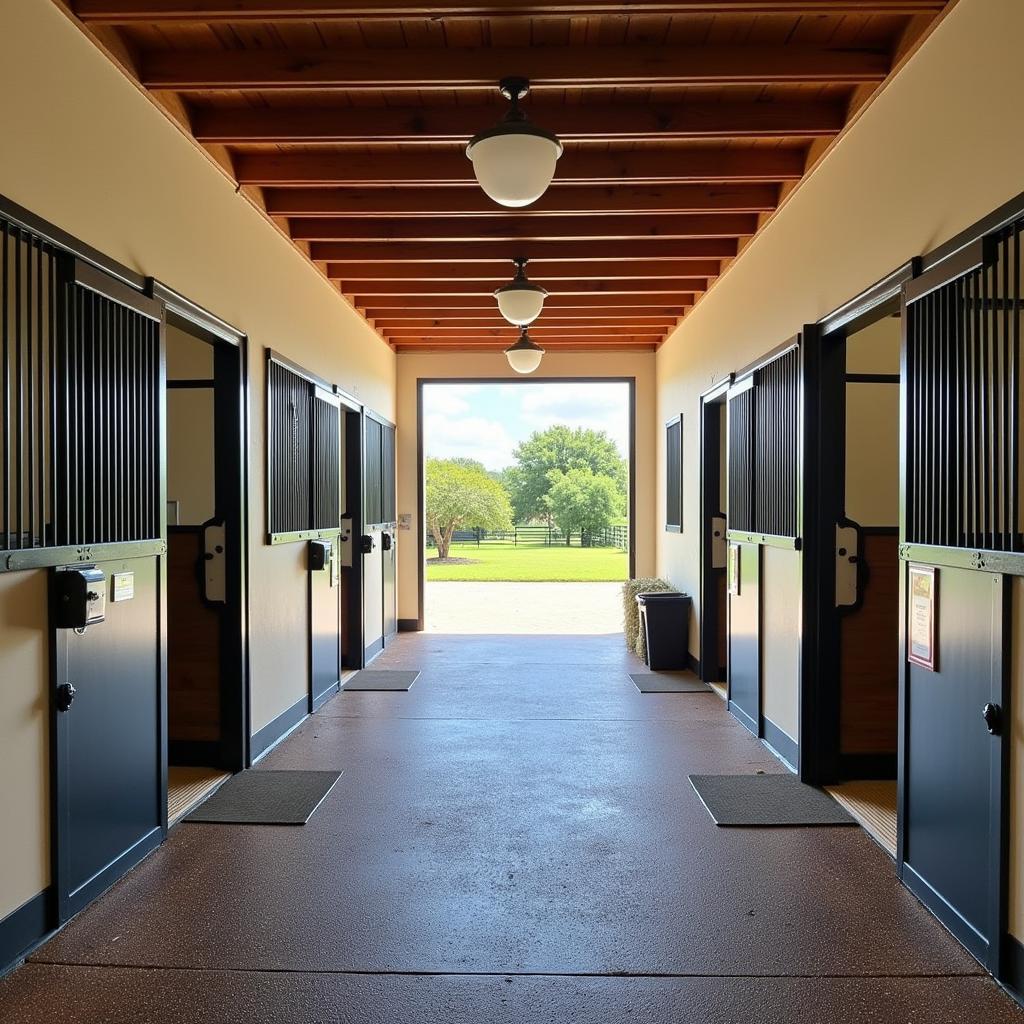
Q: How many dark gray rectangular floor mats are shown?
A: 4